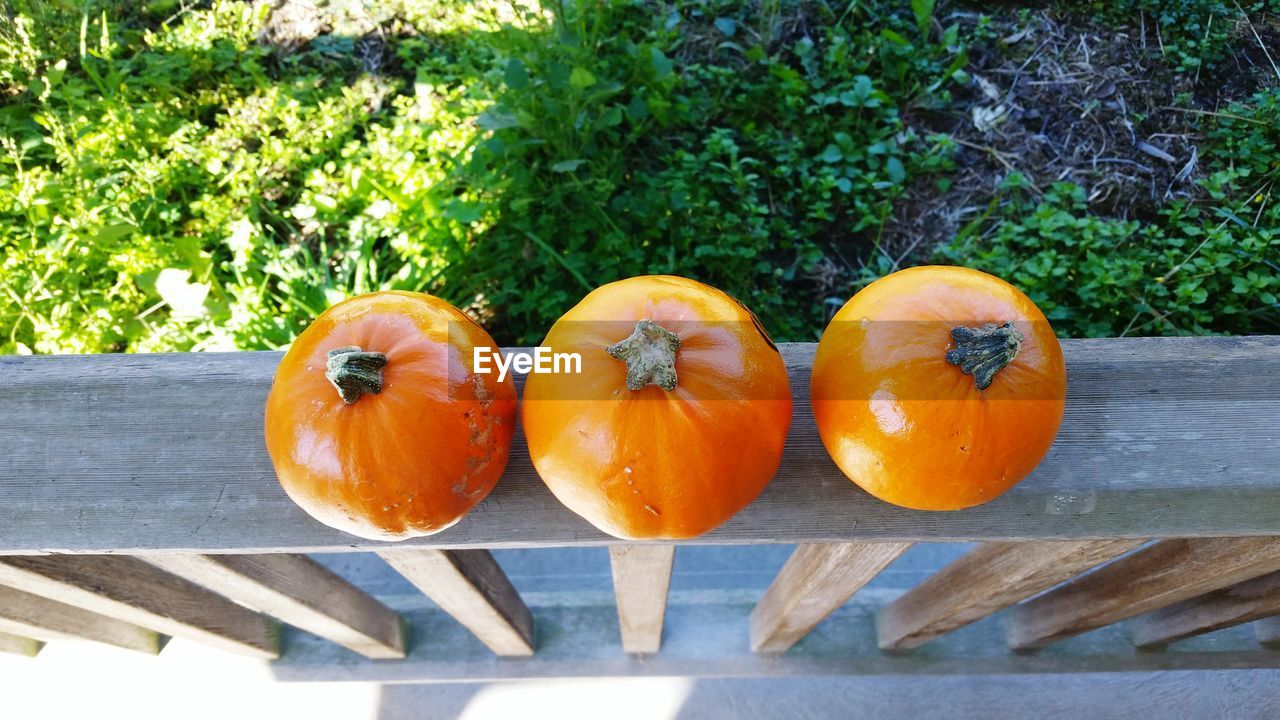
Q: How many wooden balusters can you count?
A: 11